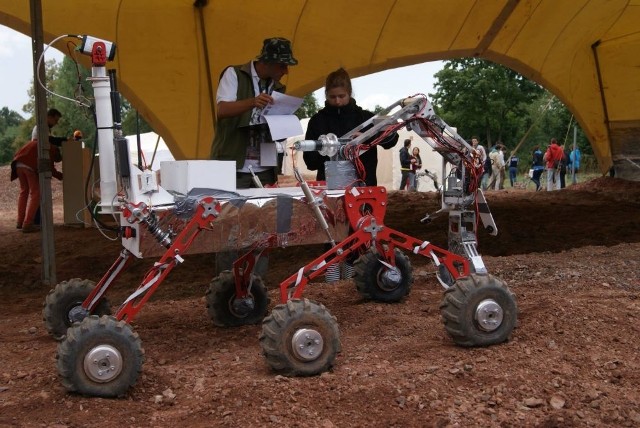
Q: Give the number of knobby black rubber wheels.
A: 6